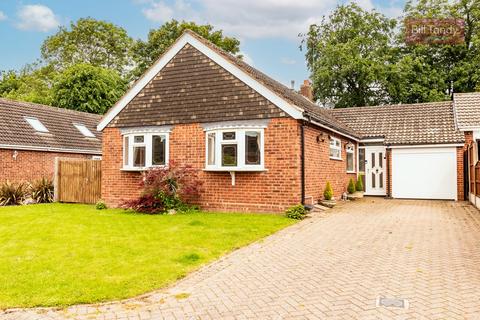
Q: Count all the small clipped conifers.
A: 3